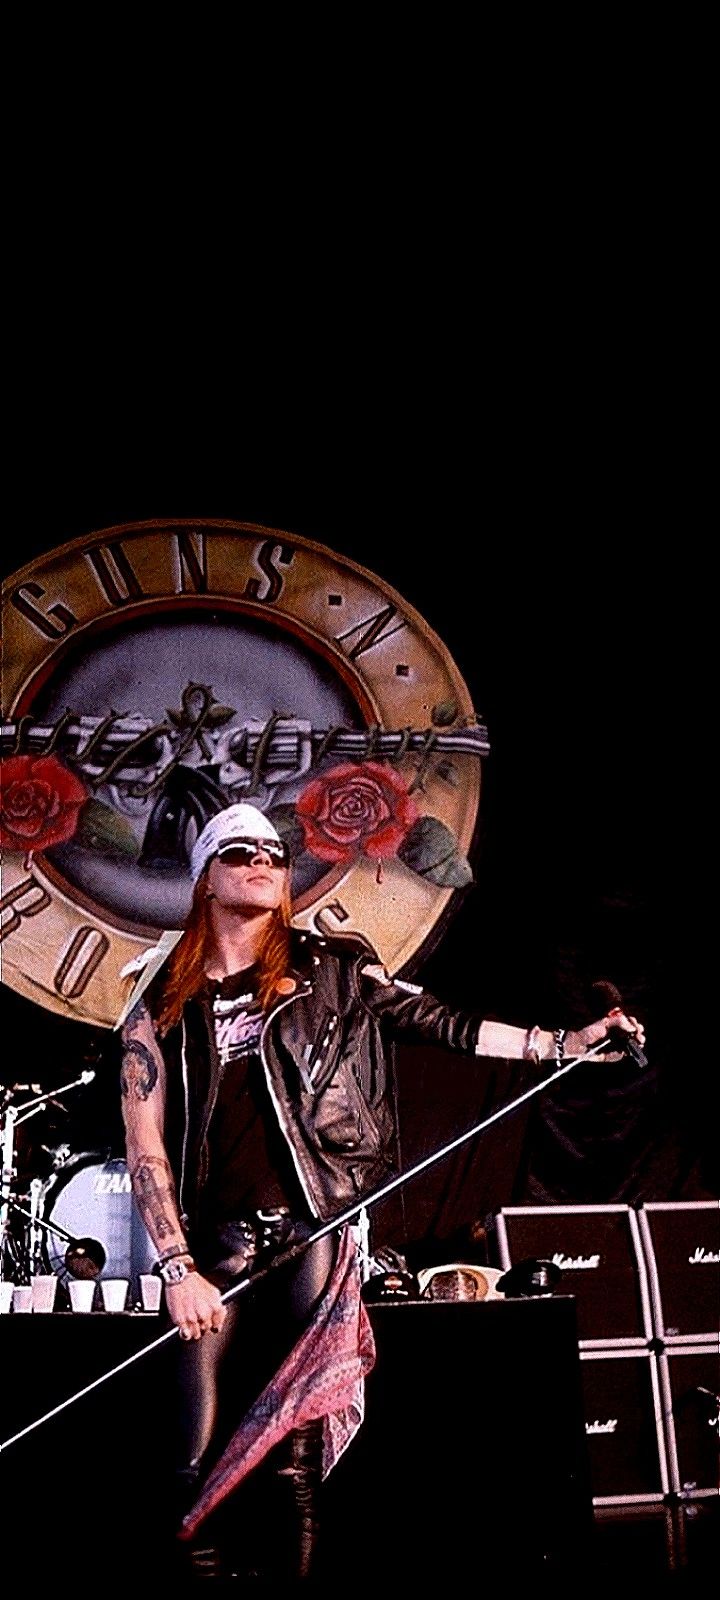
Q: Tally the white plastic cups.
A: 6